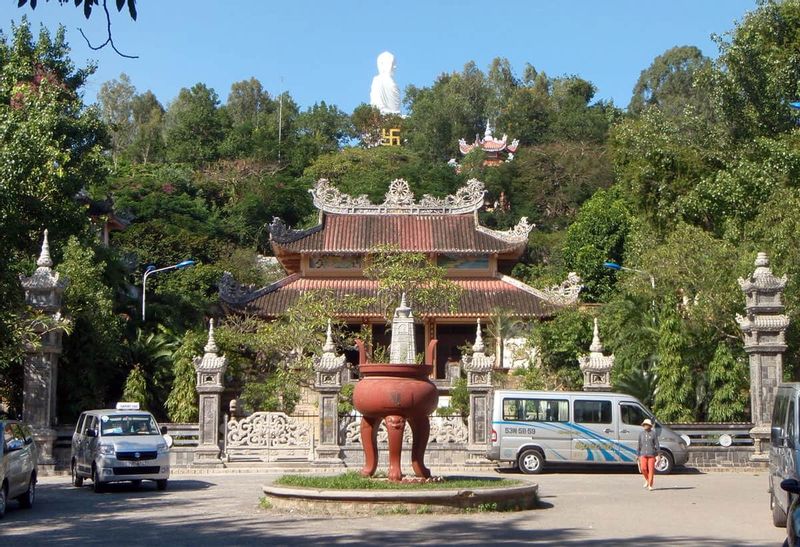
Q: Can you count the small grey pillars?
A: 4